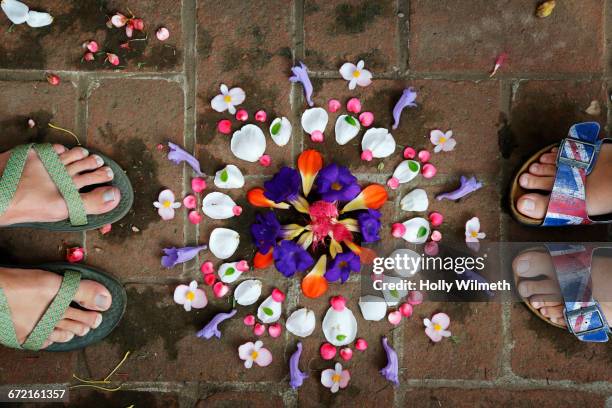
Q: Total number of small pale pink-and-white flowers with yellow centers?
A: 9